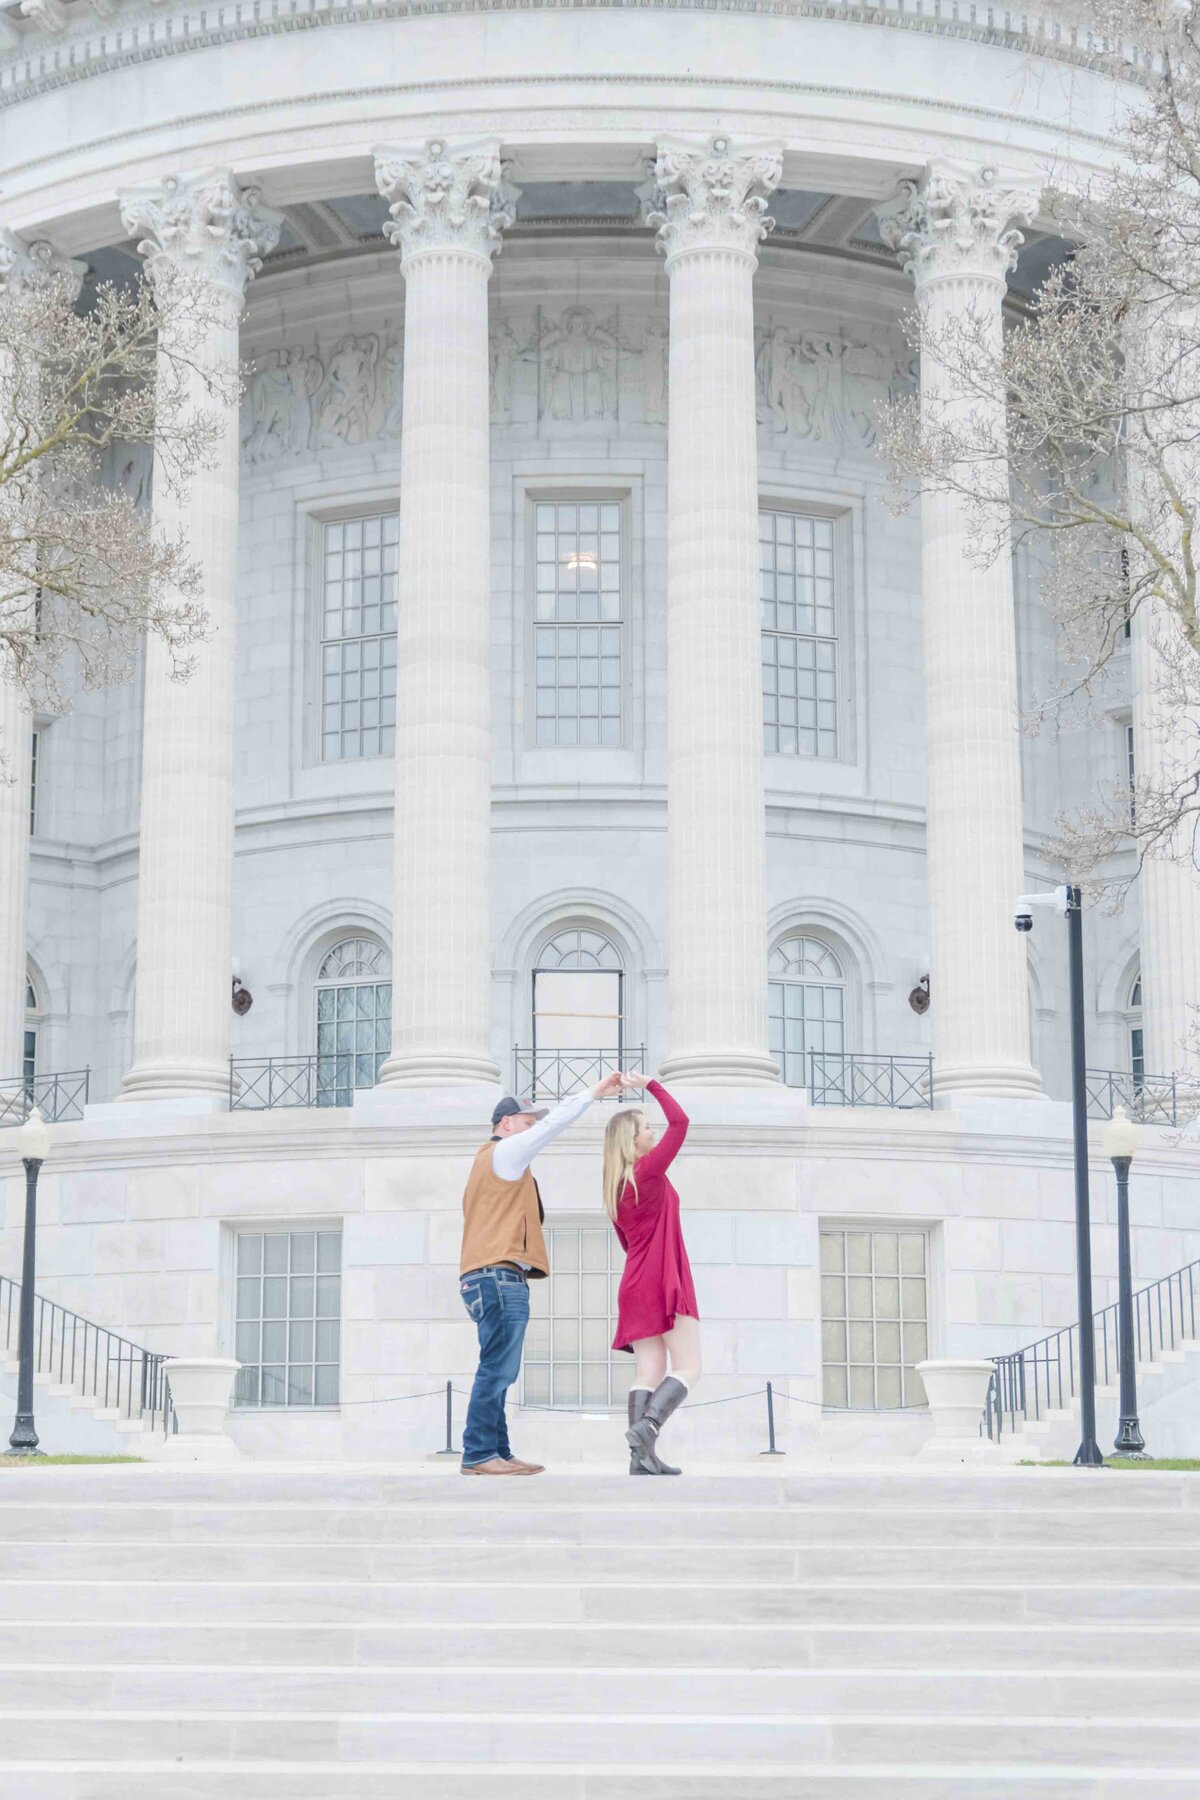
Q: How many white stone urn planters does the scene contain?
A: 2